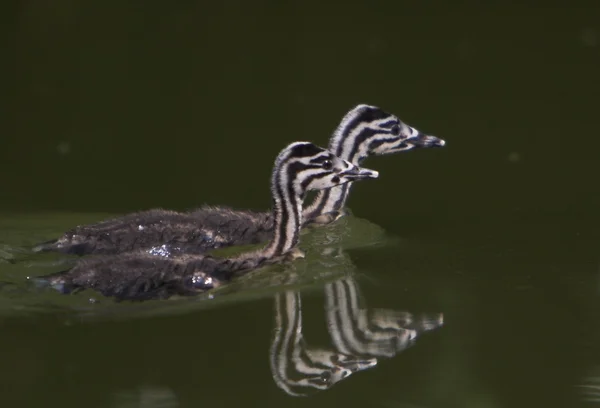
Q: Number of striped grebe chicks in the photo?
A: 2